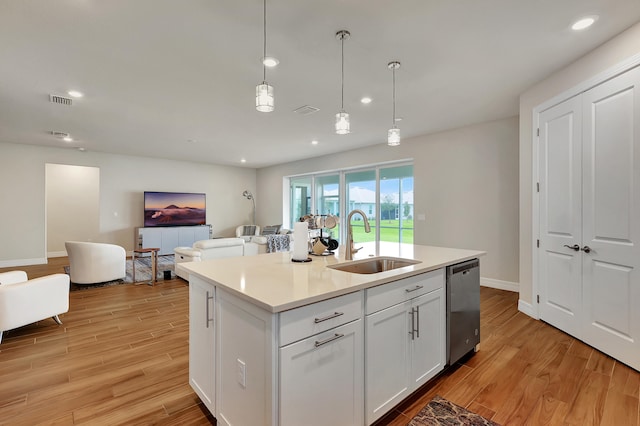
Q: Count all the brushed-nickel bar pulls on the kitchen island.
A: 6